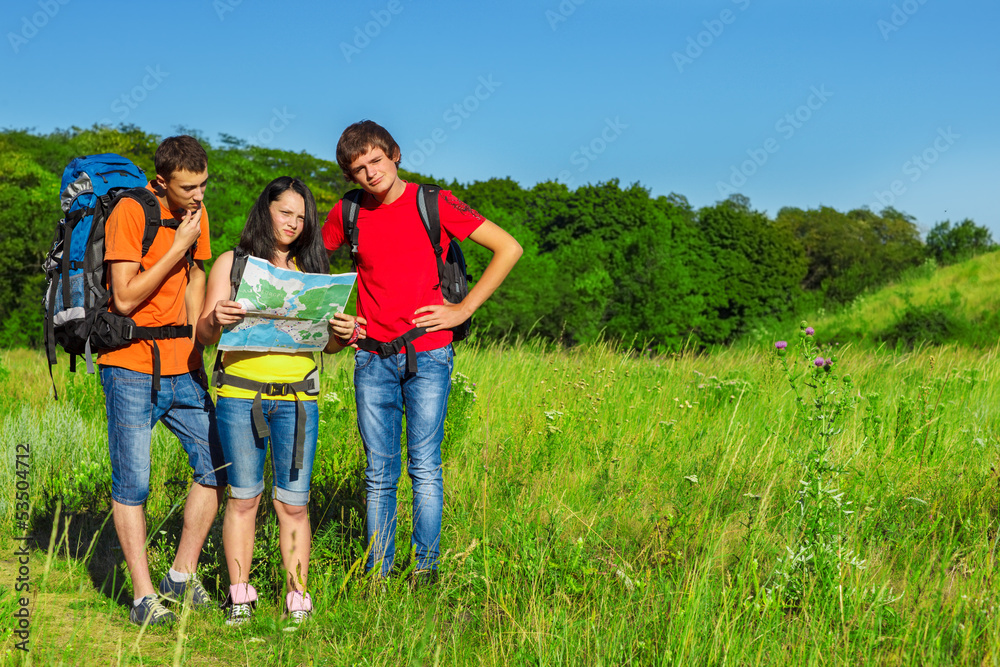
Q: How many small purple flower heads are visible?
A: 4